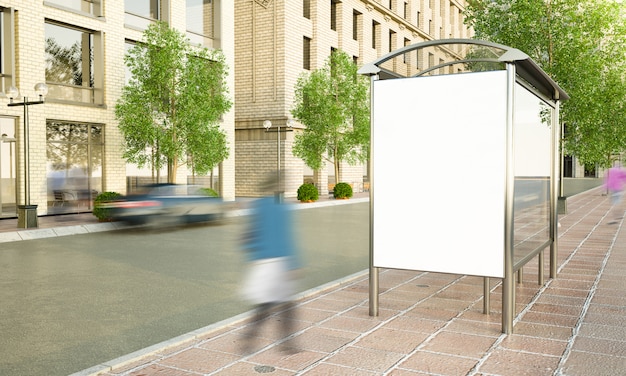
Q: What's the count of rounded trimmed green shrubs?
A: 4